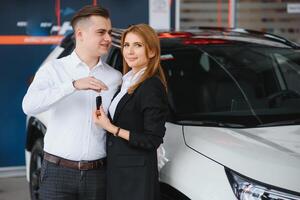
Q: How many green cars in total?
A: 0